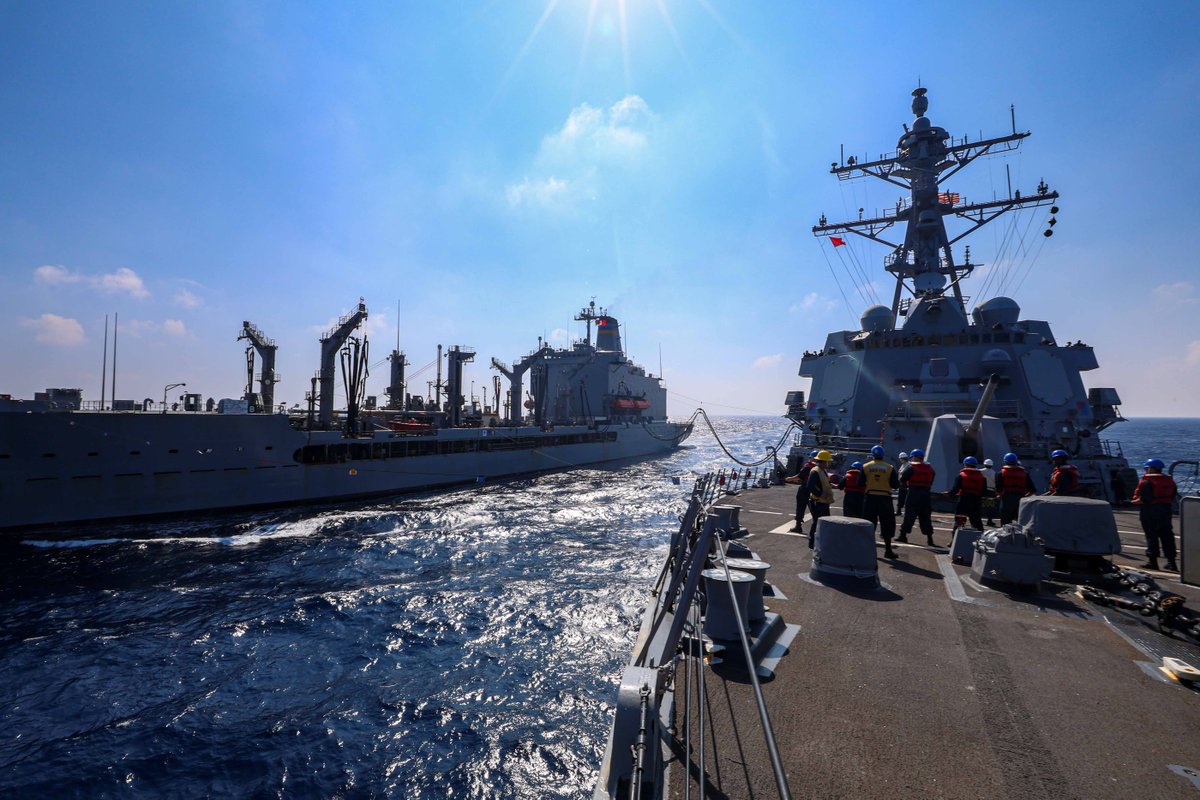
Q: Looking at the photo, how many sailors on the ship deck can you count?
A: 11